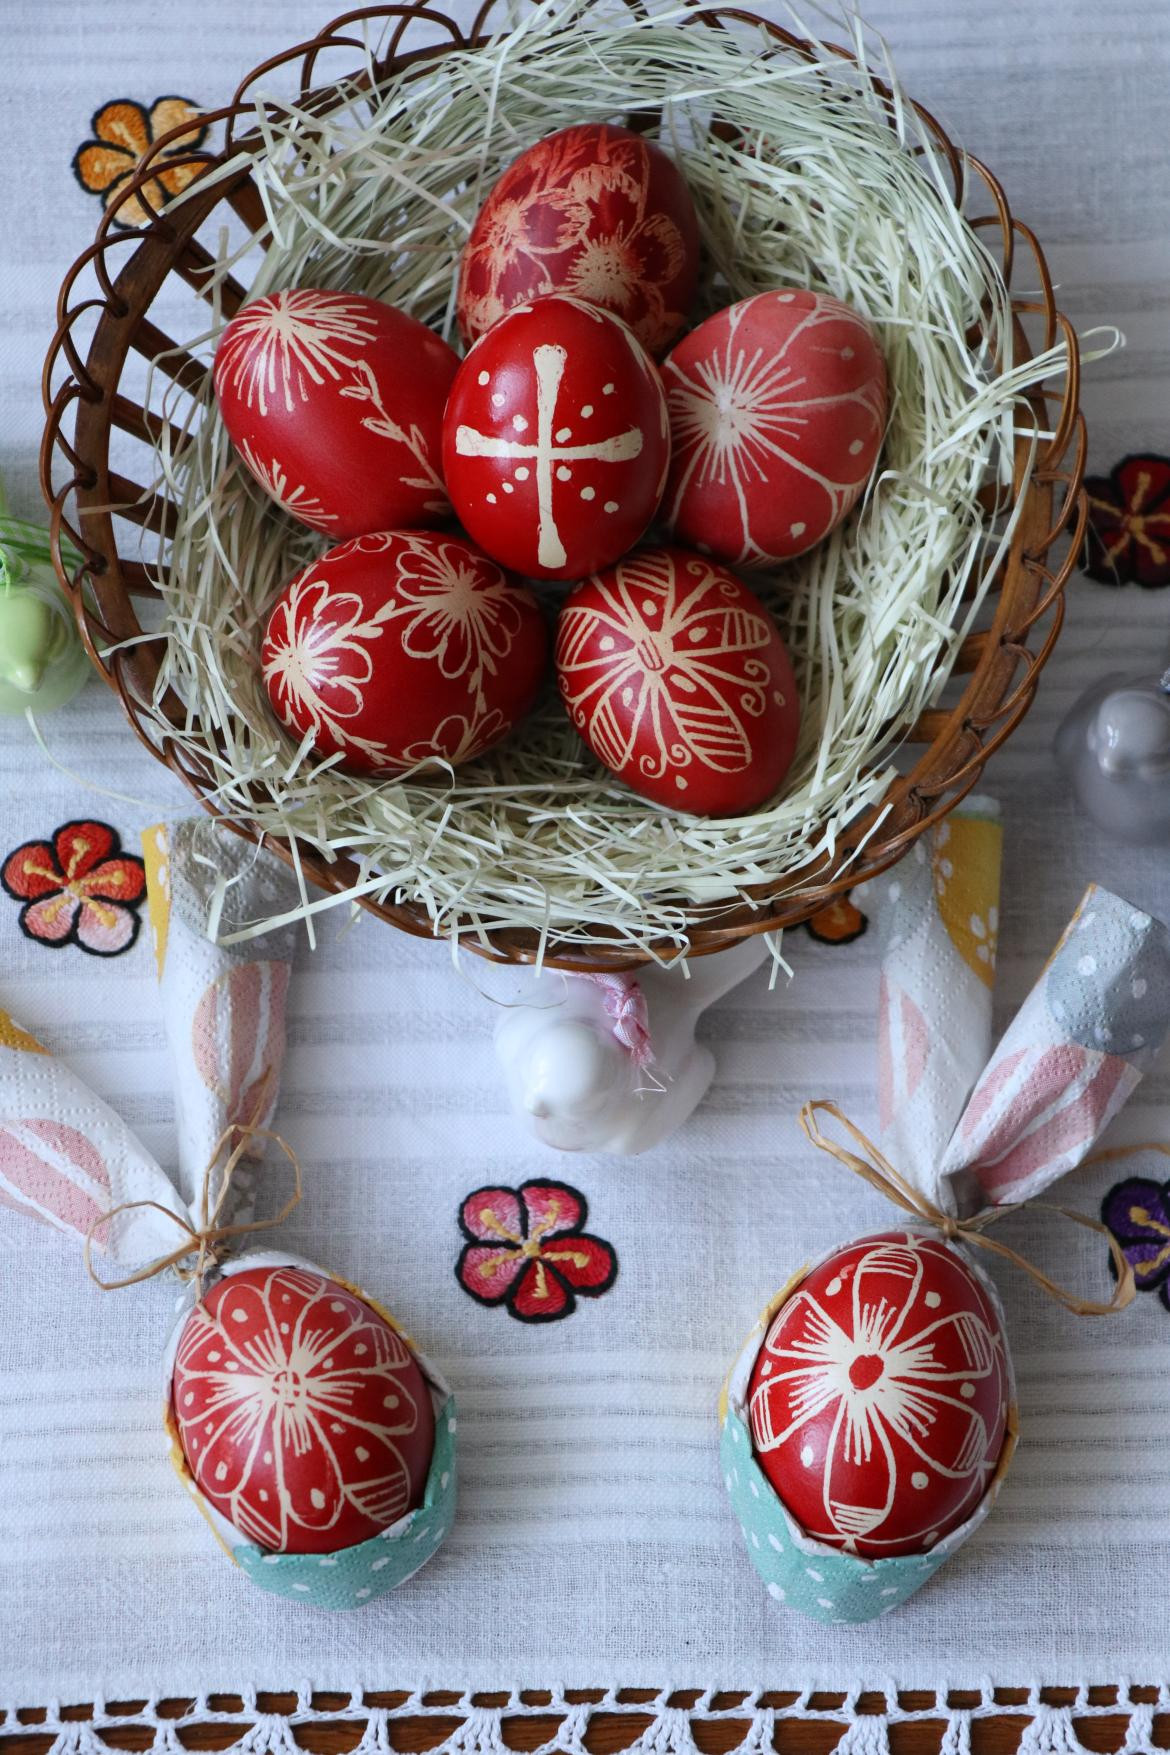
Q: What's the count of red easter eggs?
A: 8